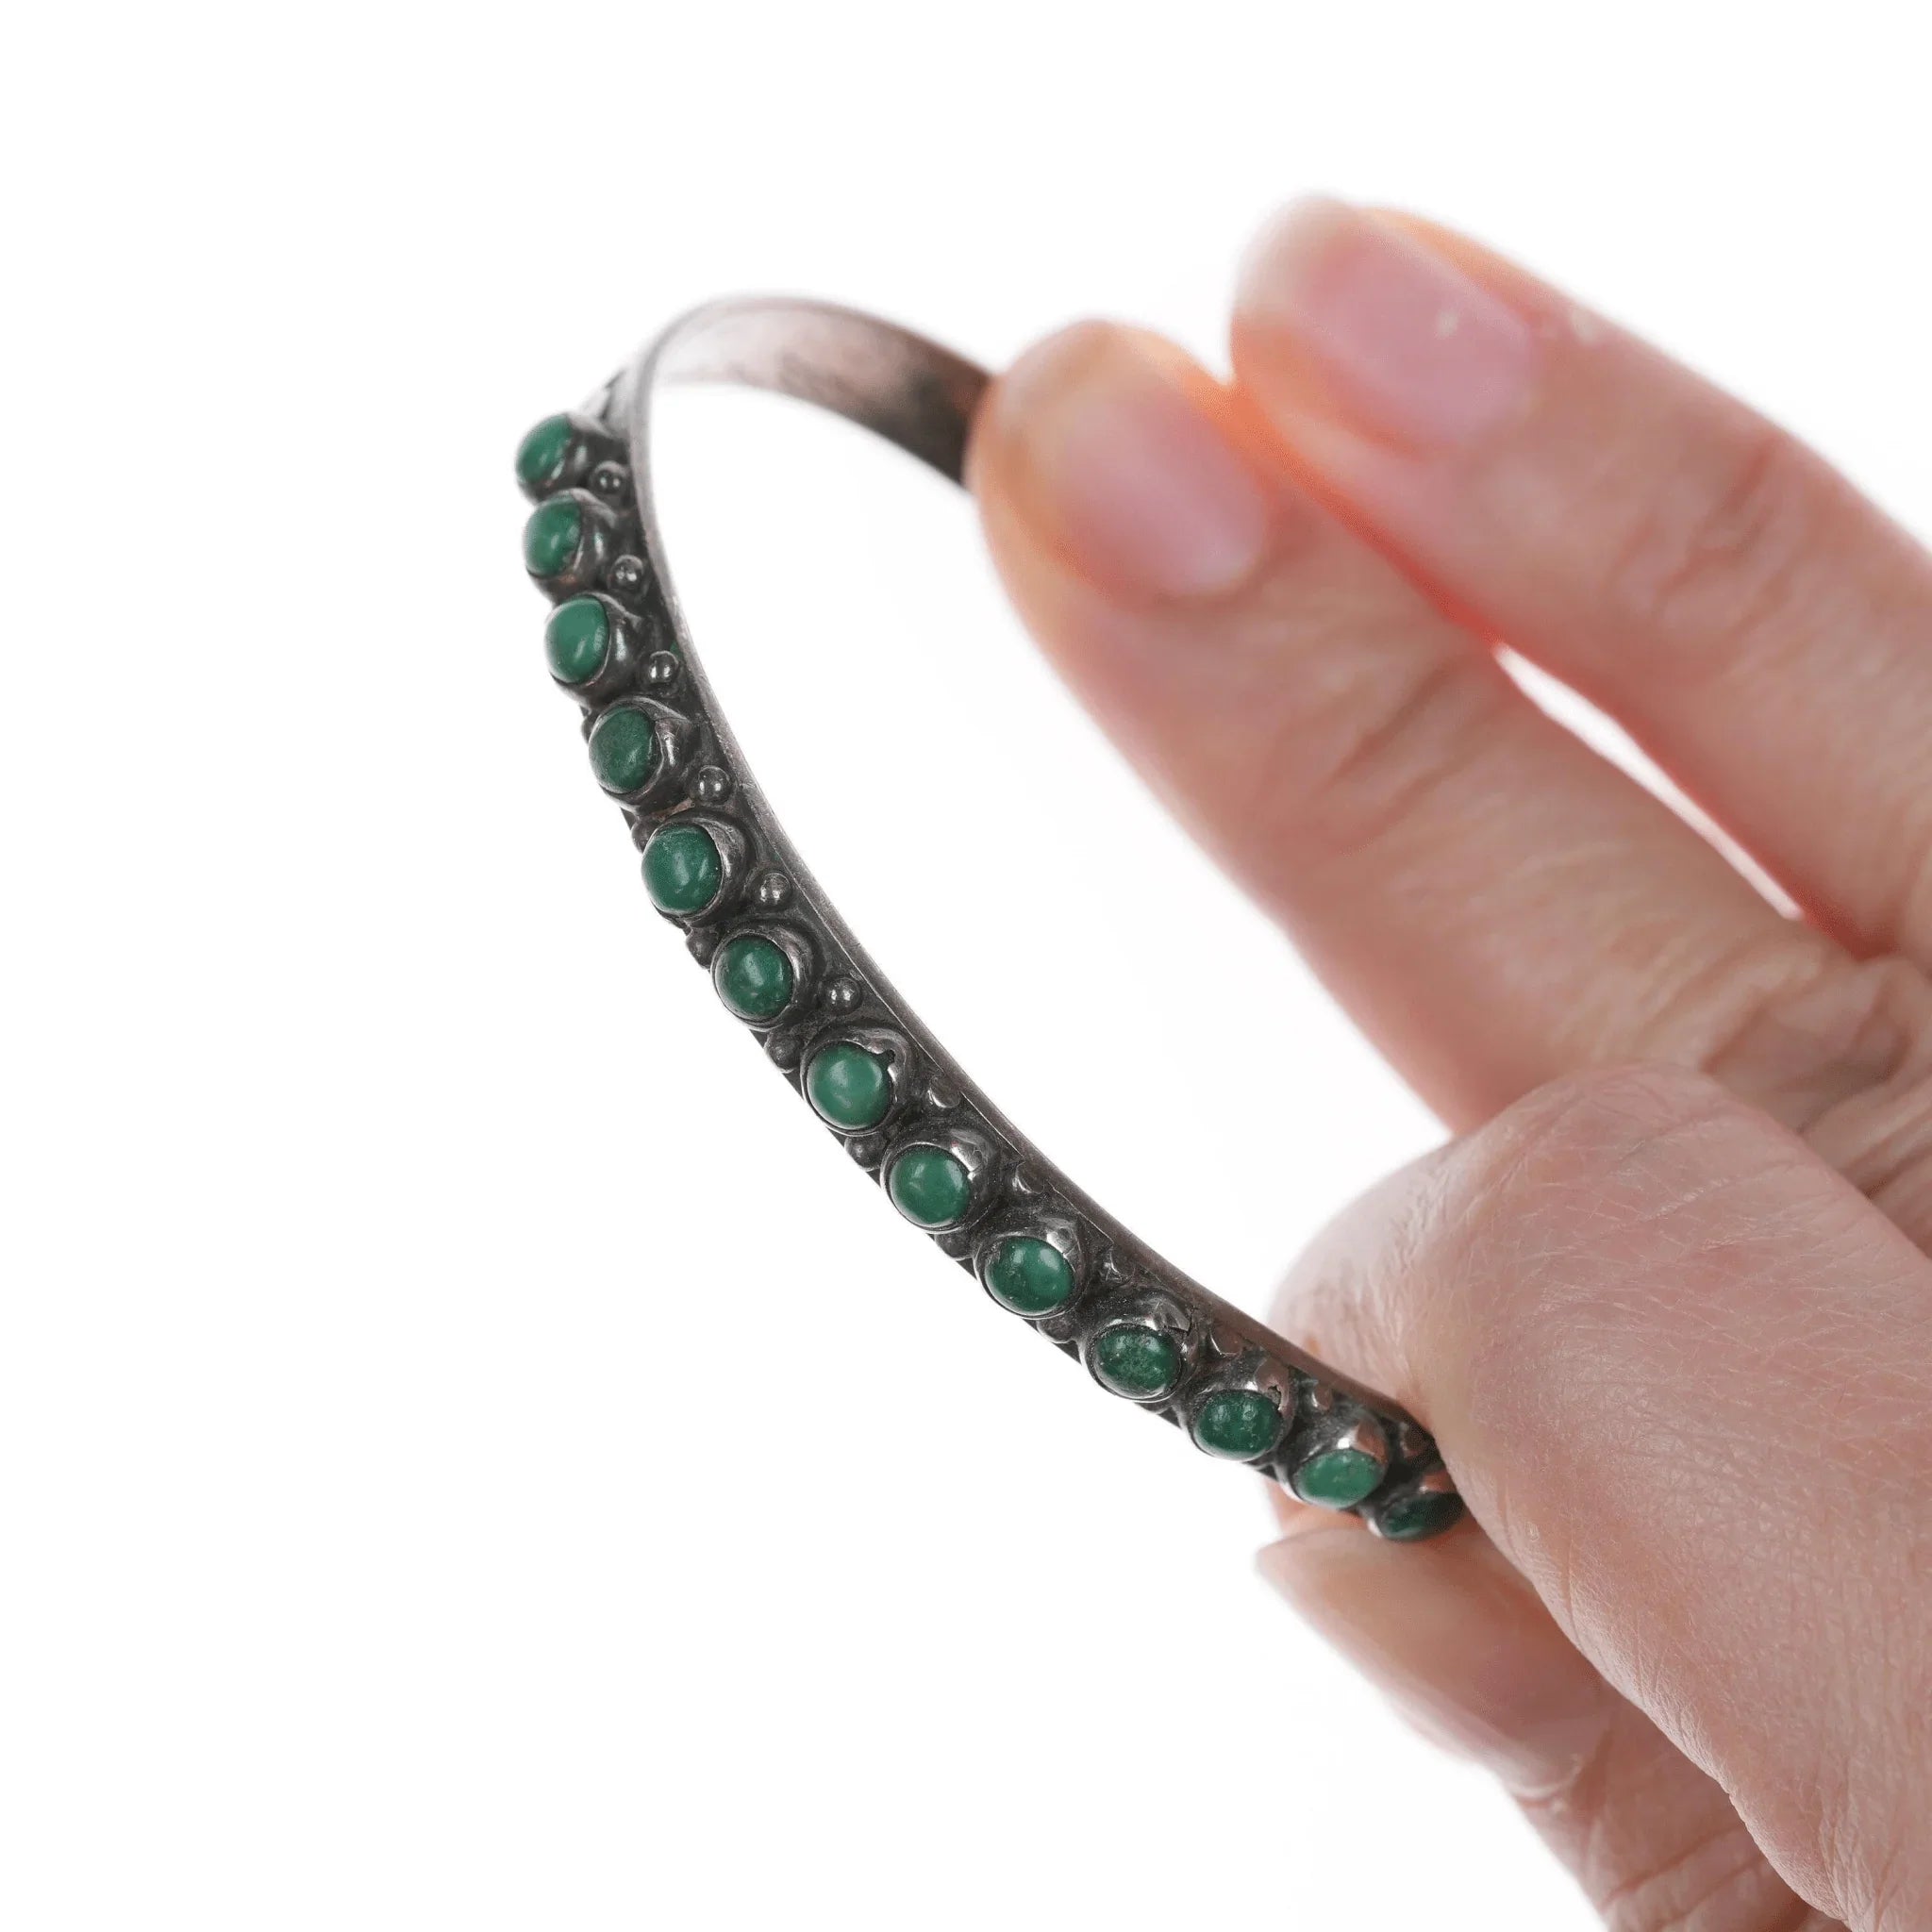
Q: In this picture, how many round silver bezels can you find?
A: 13